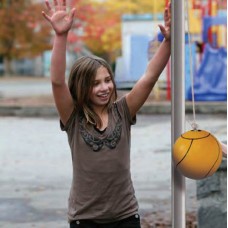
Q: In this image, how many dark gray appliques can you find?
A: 2